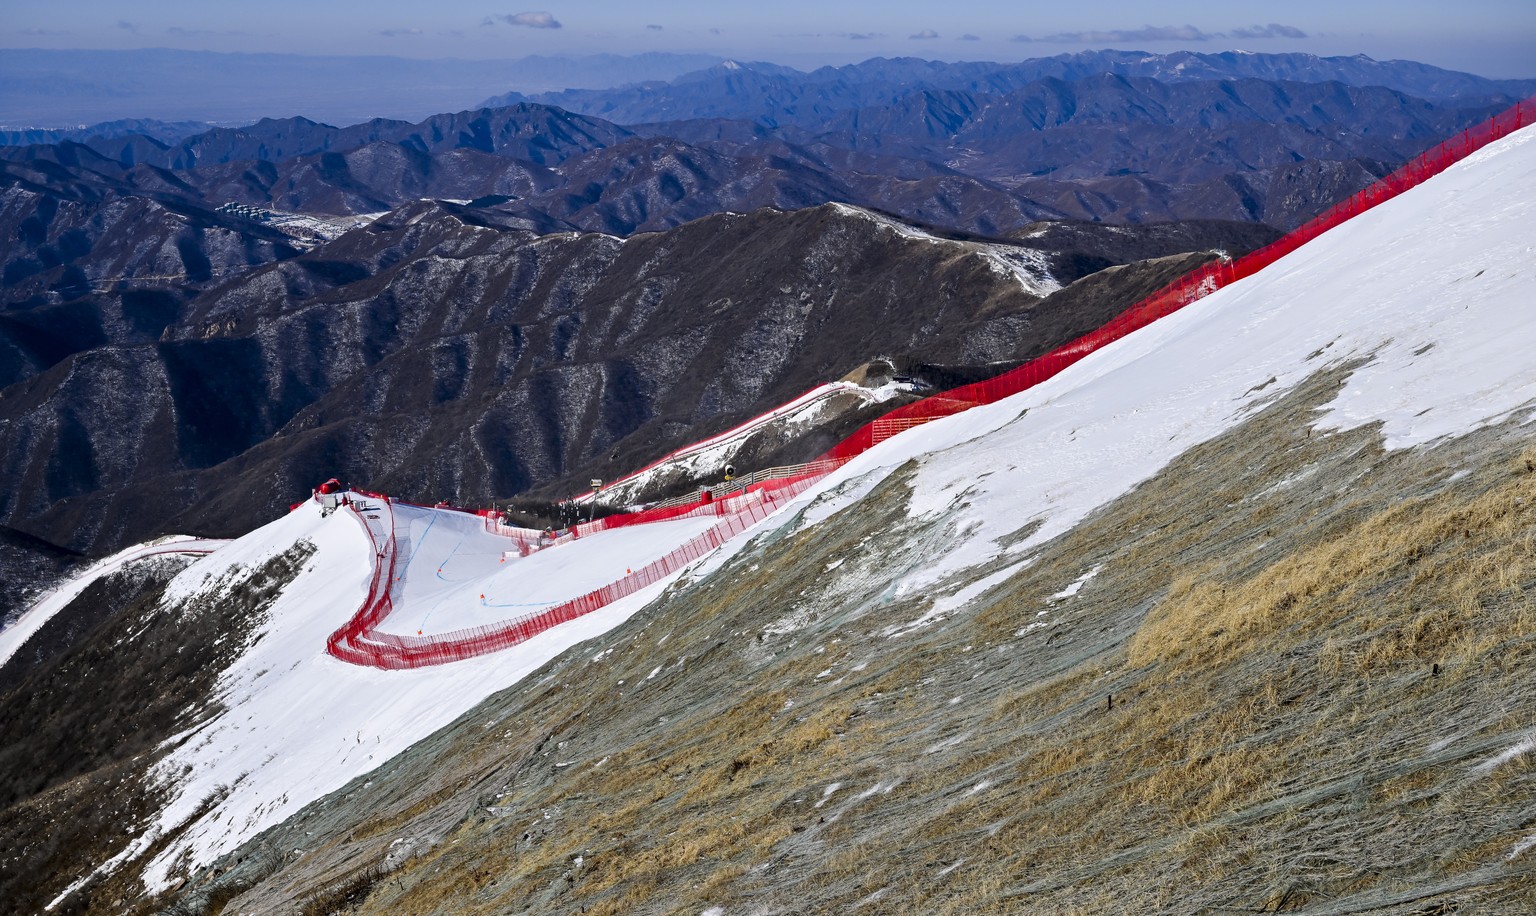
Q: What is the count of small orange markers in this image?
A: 6